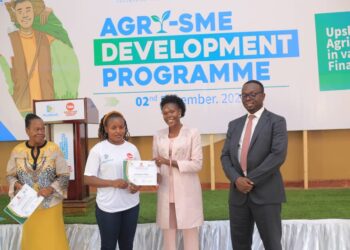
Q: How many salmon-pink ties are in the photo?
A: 1